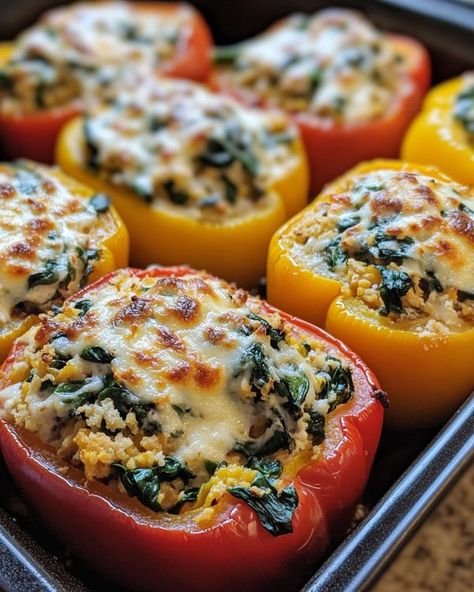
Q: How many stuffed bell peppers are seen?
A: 7